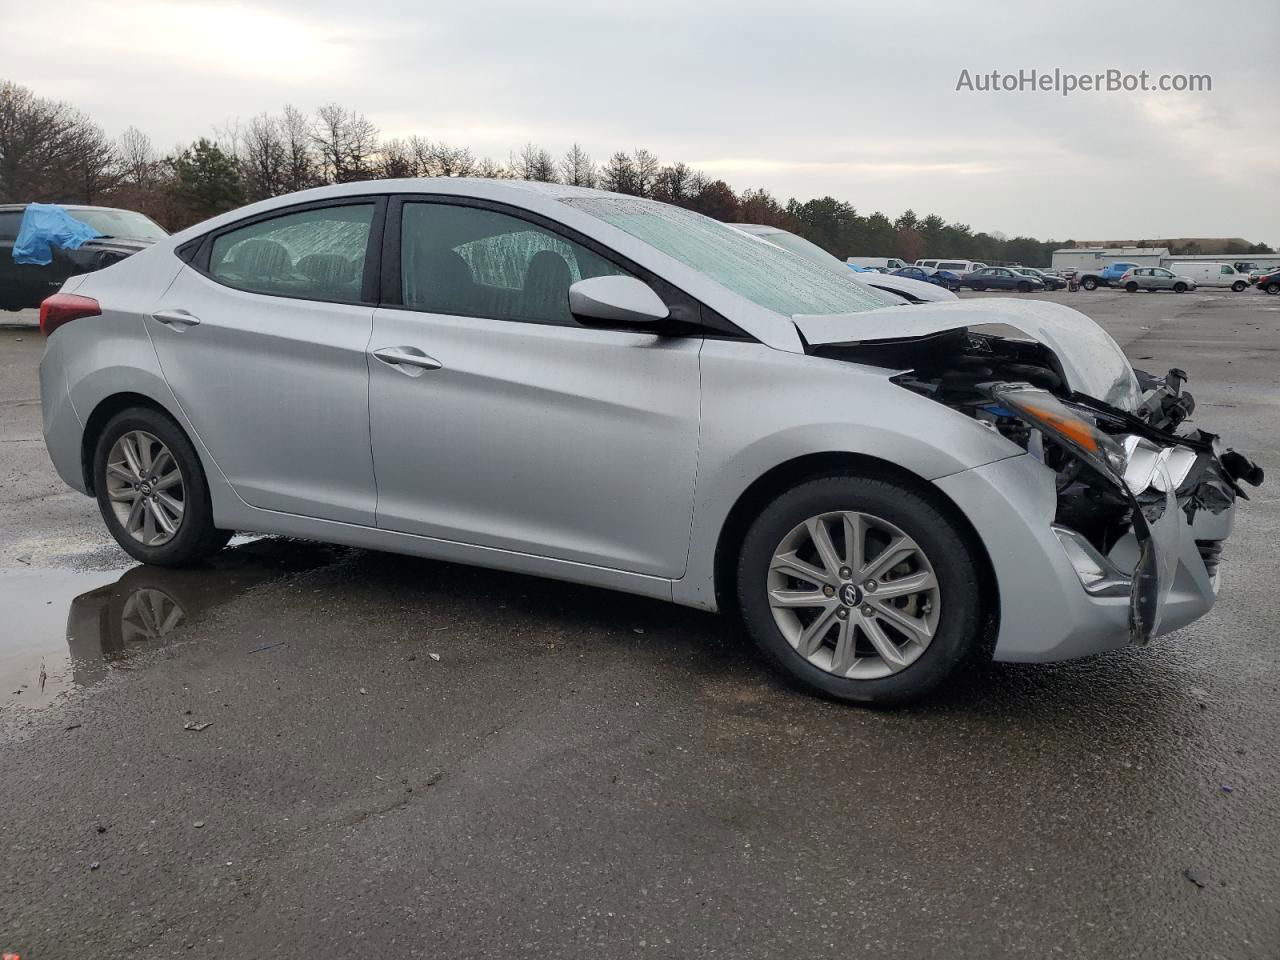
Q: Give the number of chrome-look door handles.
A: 2